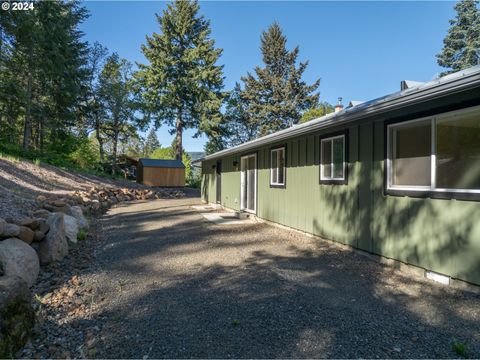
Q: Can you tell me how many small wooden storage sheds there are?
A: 1